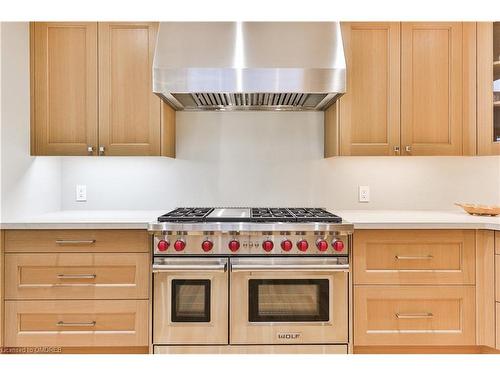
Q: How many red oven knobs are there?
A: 9